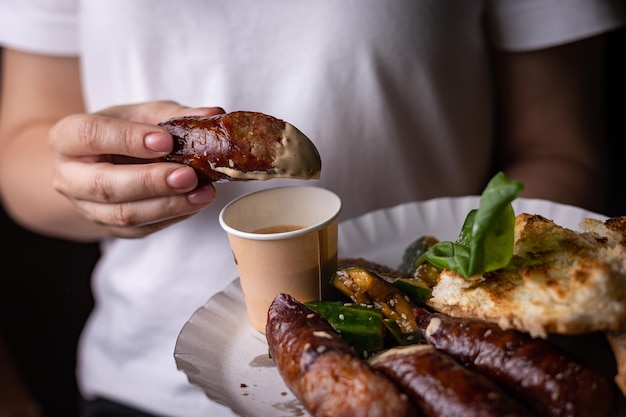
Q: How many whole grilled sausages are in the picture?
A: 3